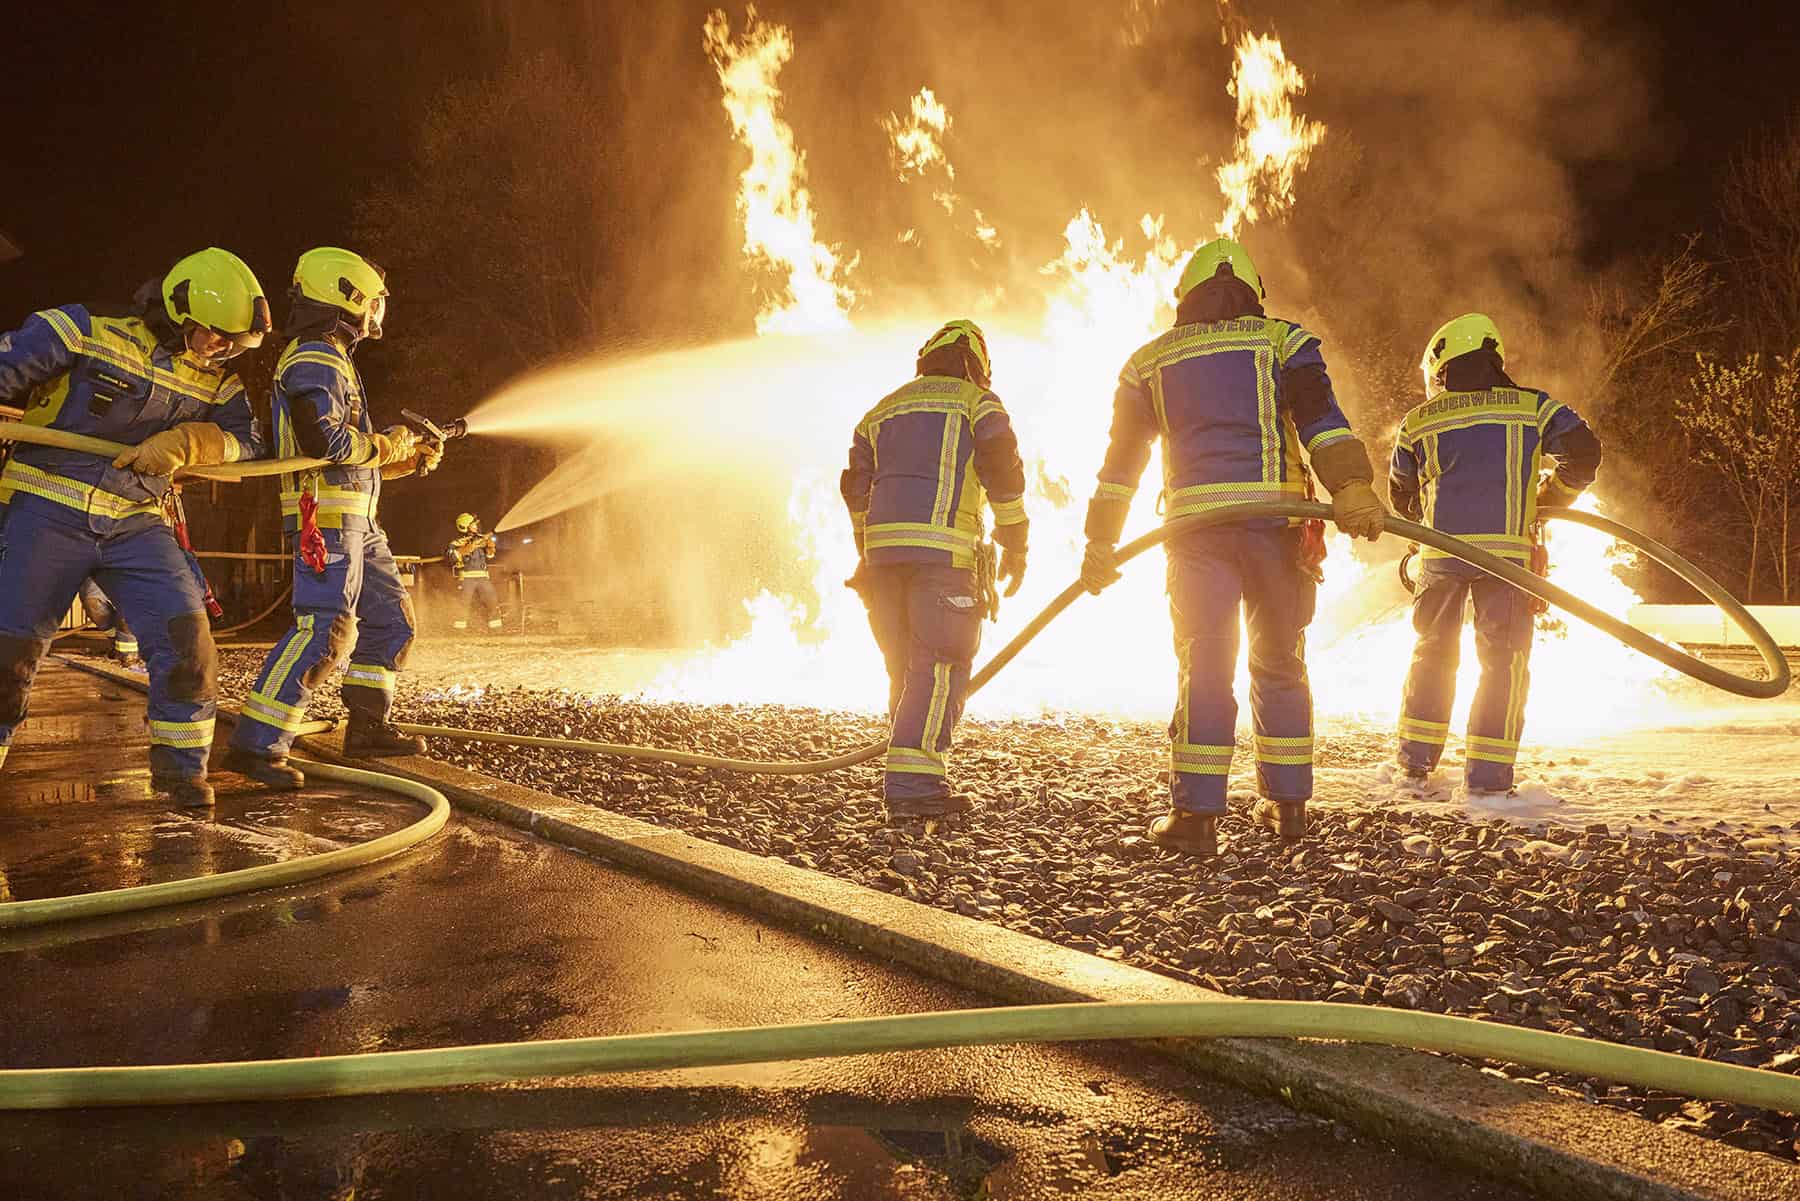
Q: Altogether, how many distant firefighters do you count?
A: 1